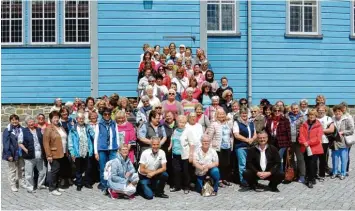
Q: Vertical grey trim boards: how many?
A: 2